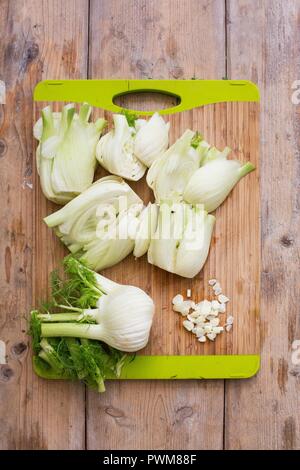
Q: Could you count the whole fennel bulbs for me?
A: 1